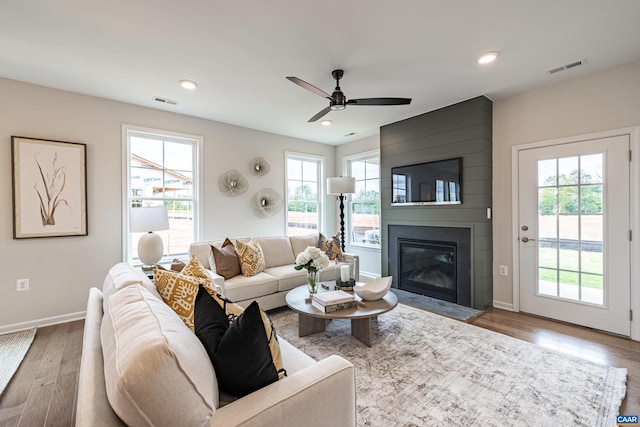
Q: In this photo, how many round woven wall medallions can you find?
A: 3